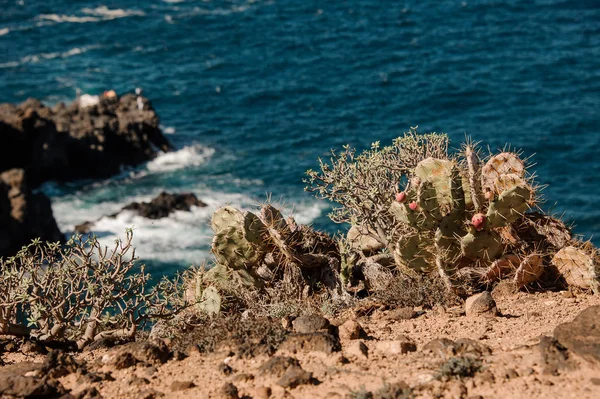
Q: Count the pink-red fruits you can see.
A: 3